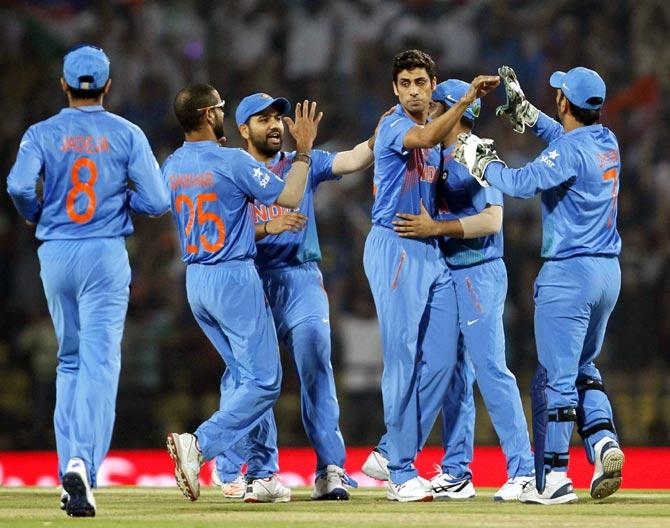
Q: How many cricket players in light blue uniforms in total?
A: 6